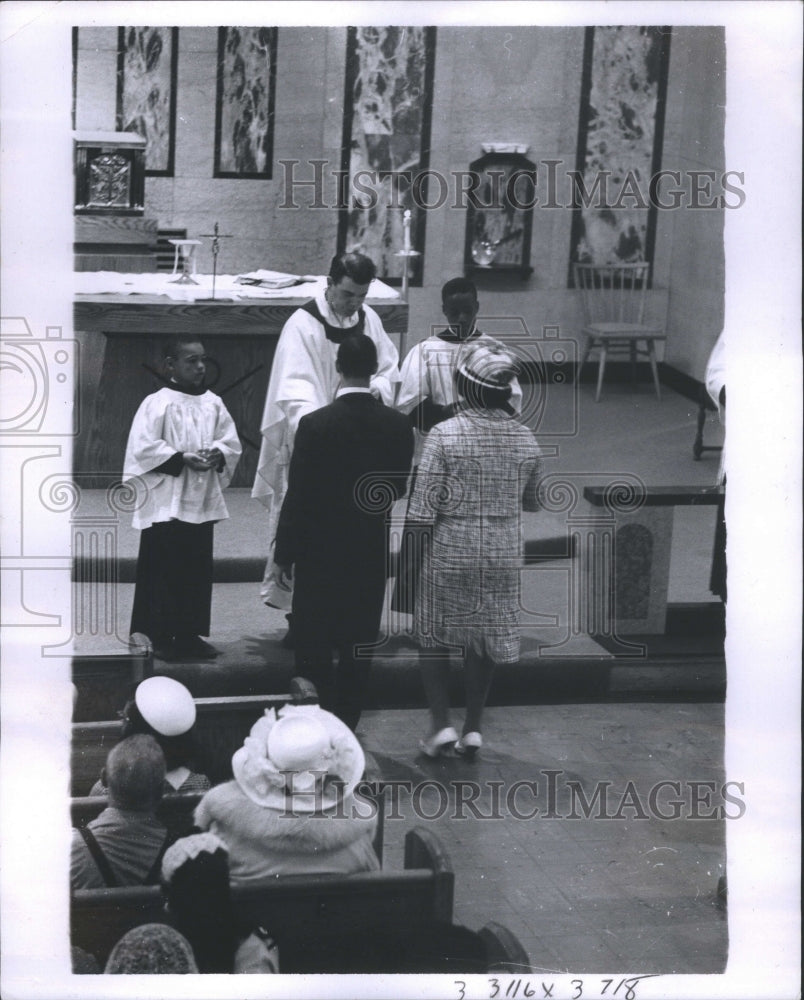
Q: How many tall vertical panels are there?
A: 4